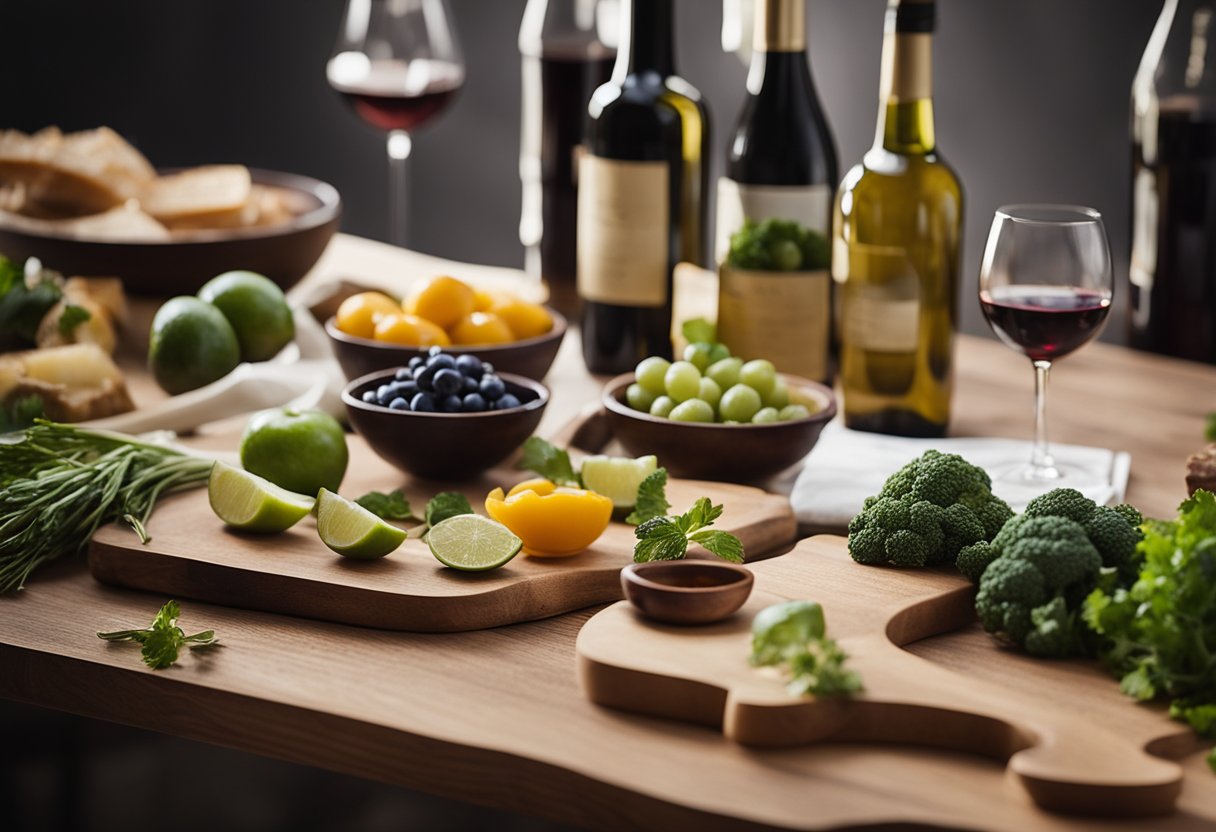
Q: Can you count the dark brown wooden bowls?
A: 5